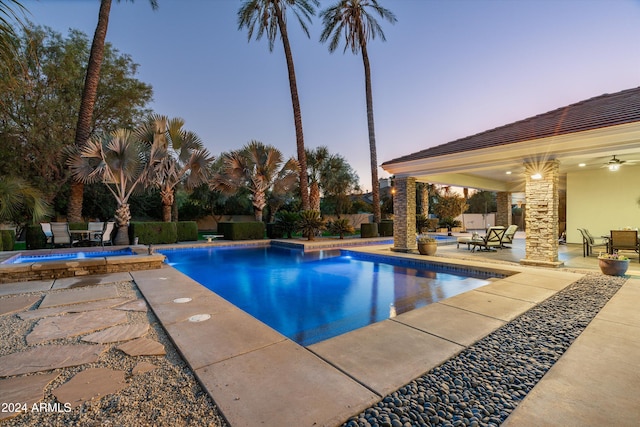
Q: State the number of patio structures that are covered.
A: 1